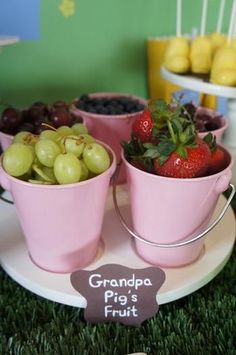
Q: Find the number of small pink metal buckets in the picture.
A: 5